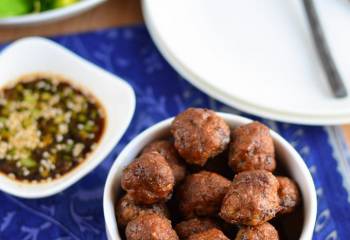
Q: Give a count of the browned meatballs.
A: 12